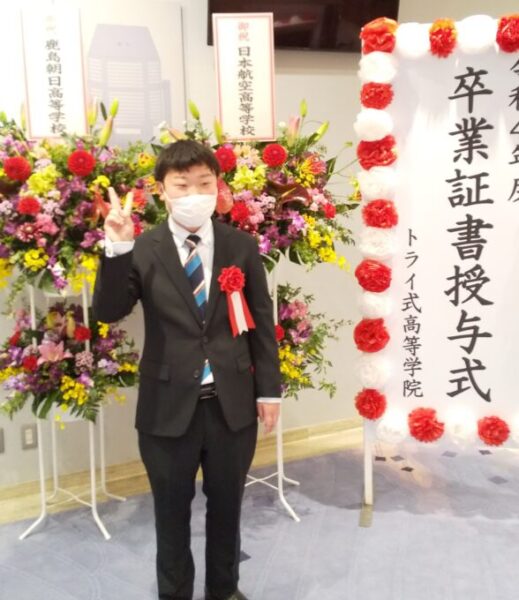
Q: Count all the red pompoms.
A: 11